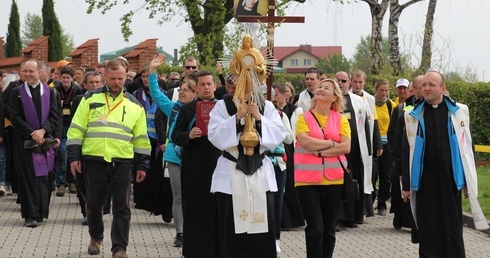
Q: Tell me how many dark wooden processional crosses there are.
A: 1